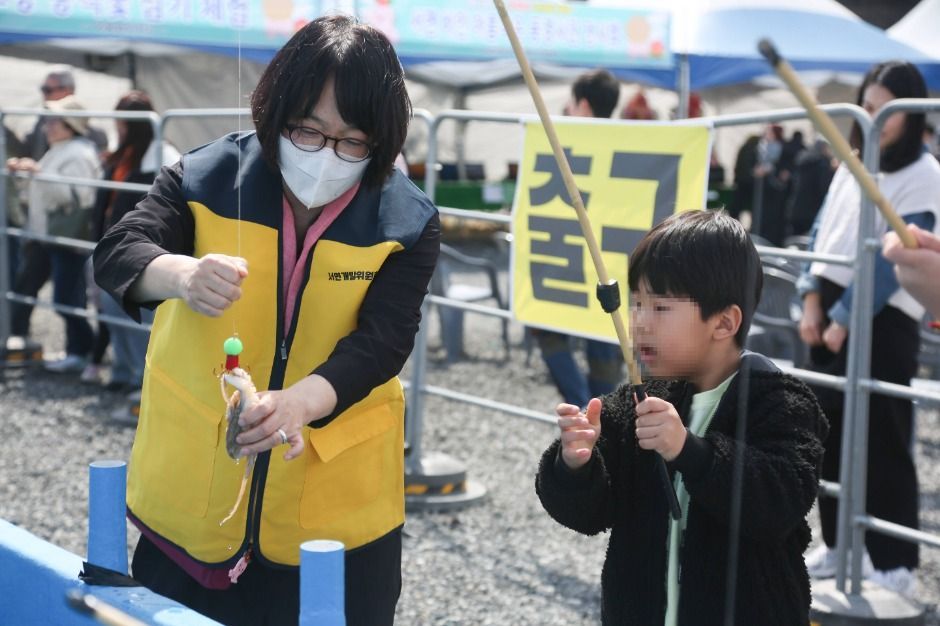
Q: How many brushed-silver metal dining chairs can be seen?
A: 0